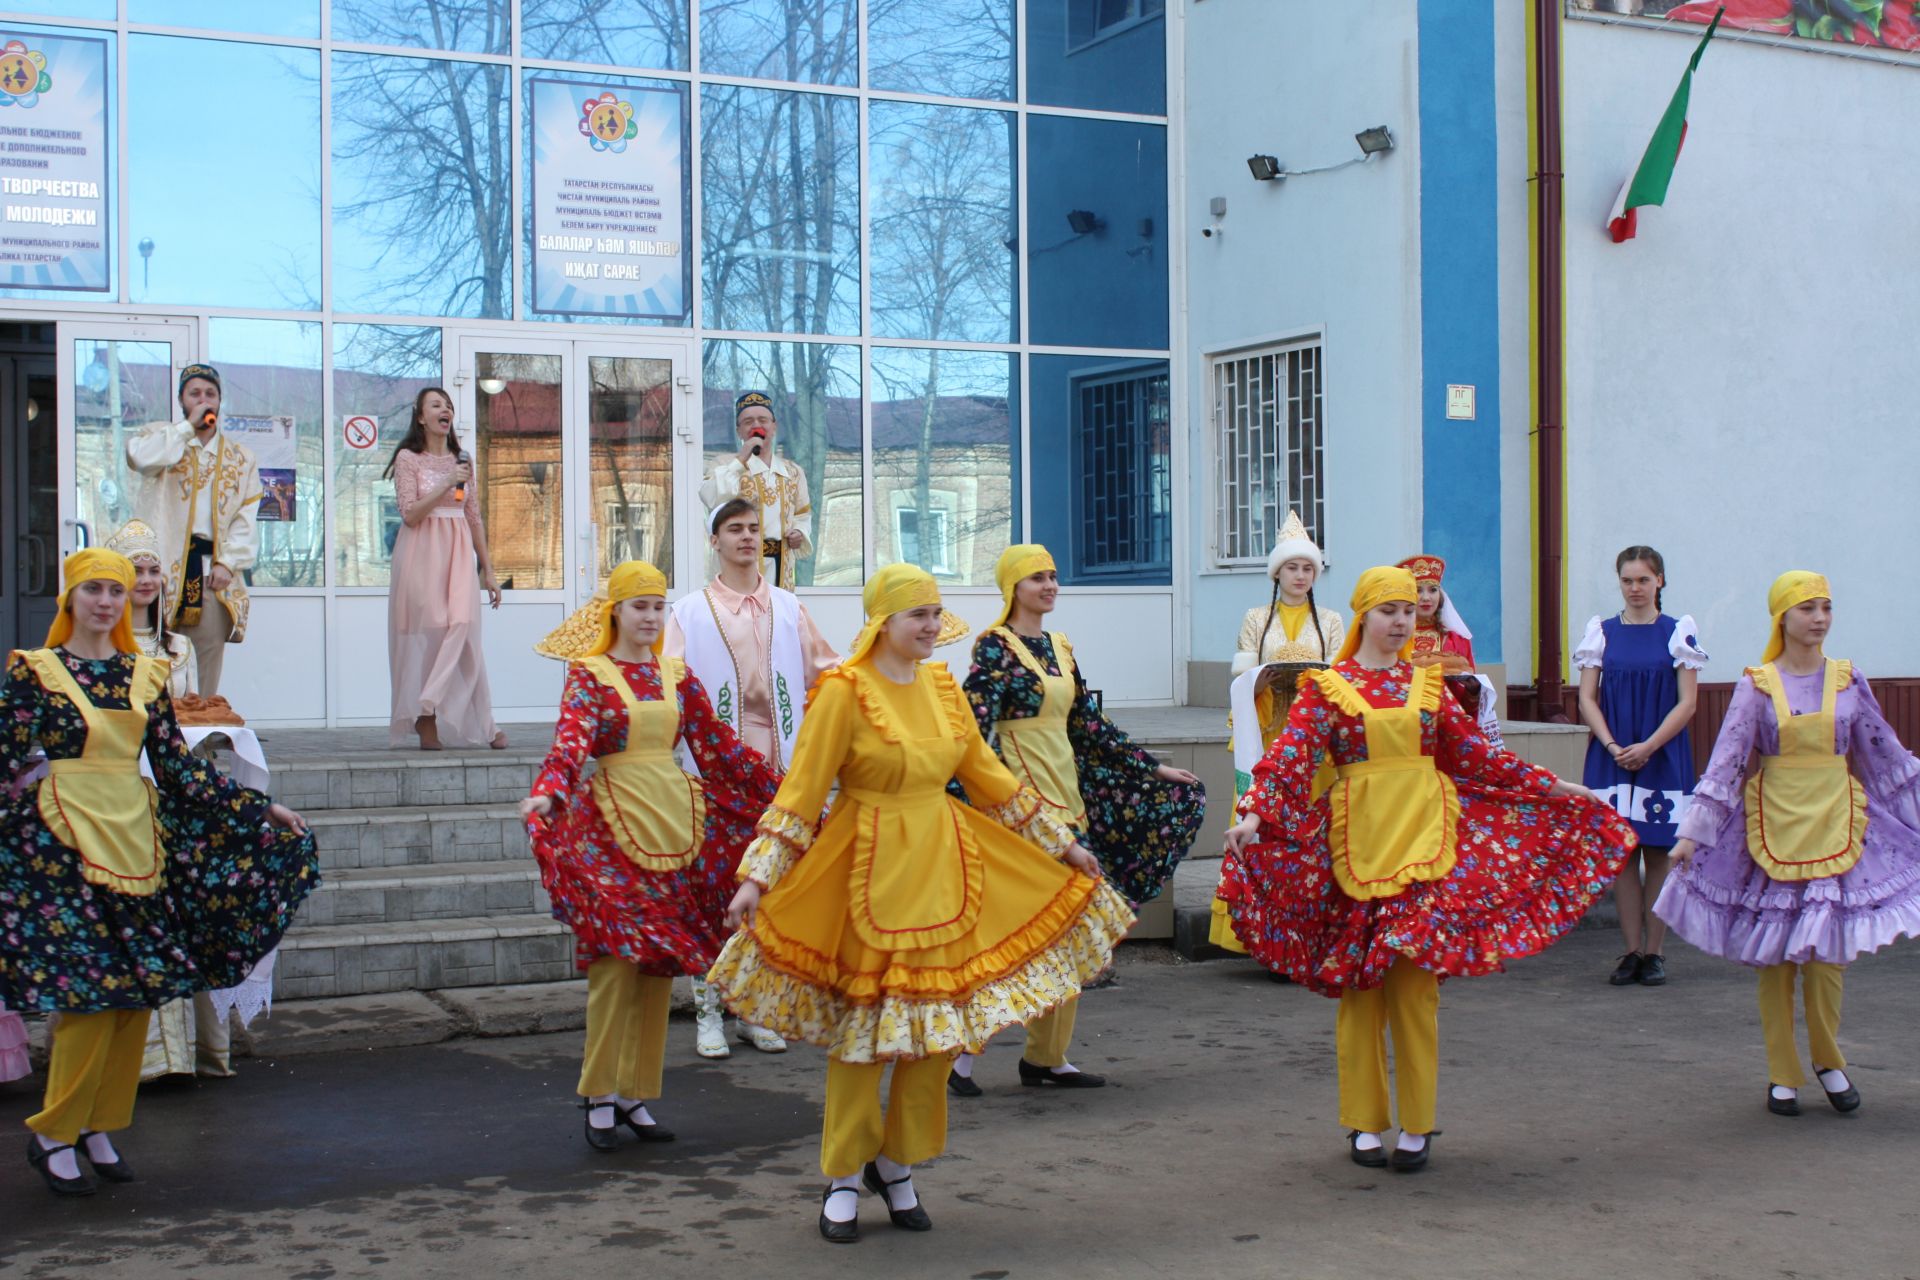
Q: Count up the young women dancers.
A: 6